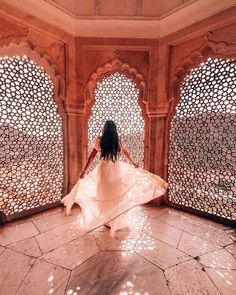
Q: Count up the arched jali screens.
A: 3